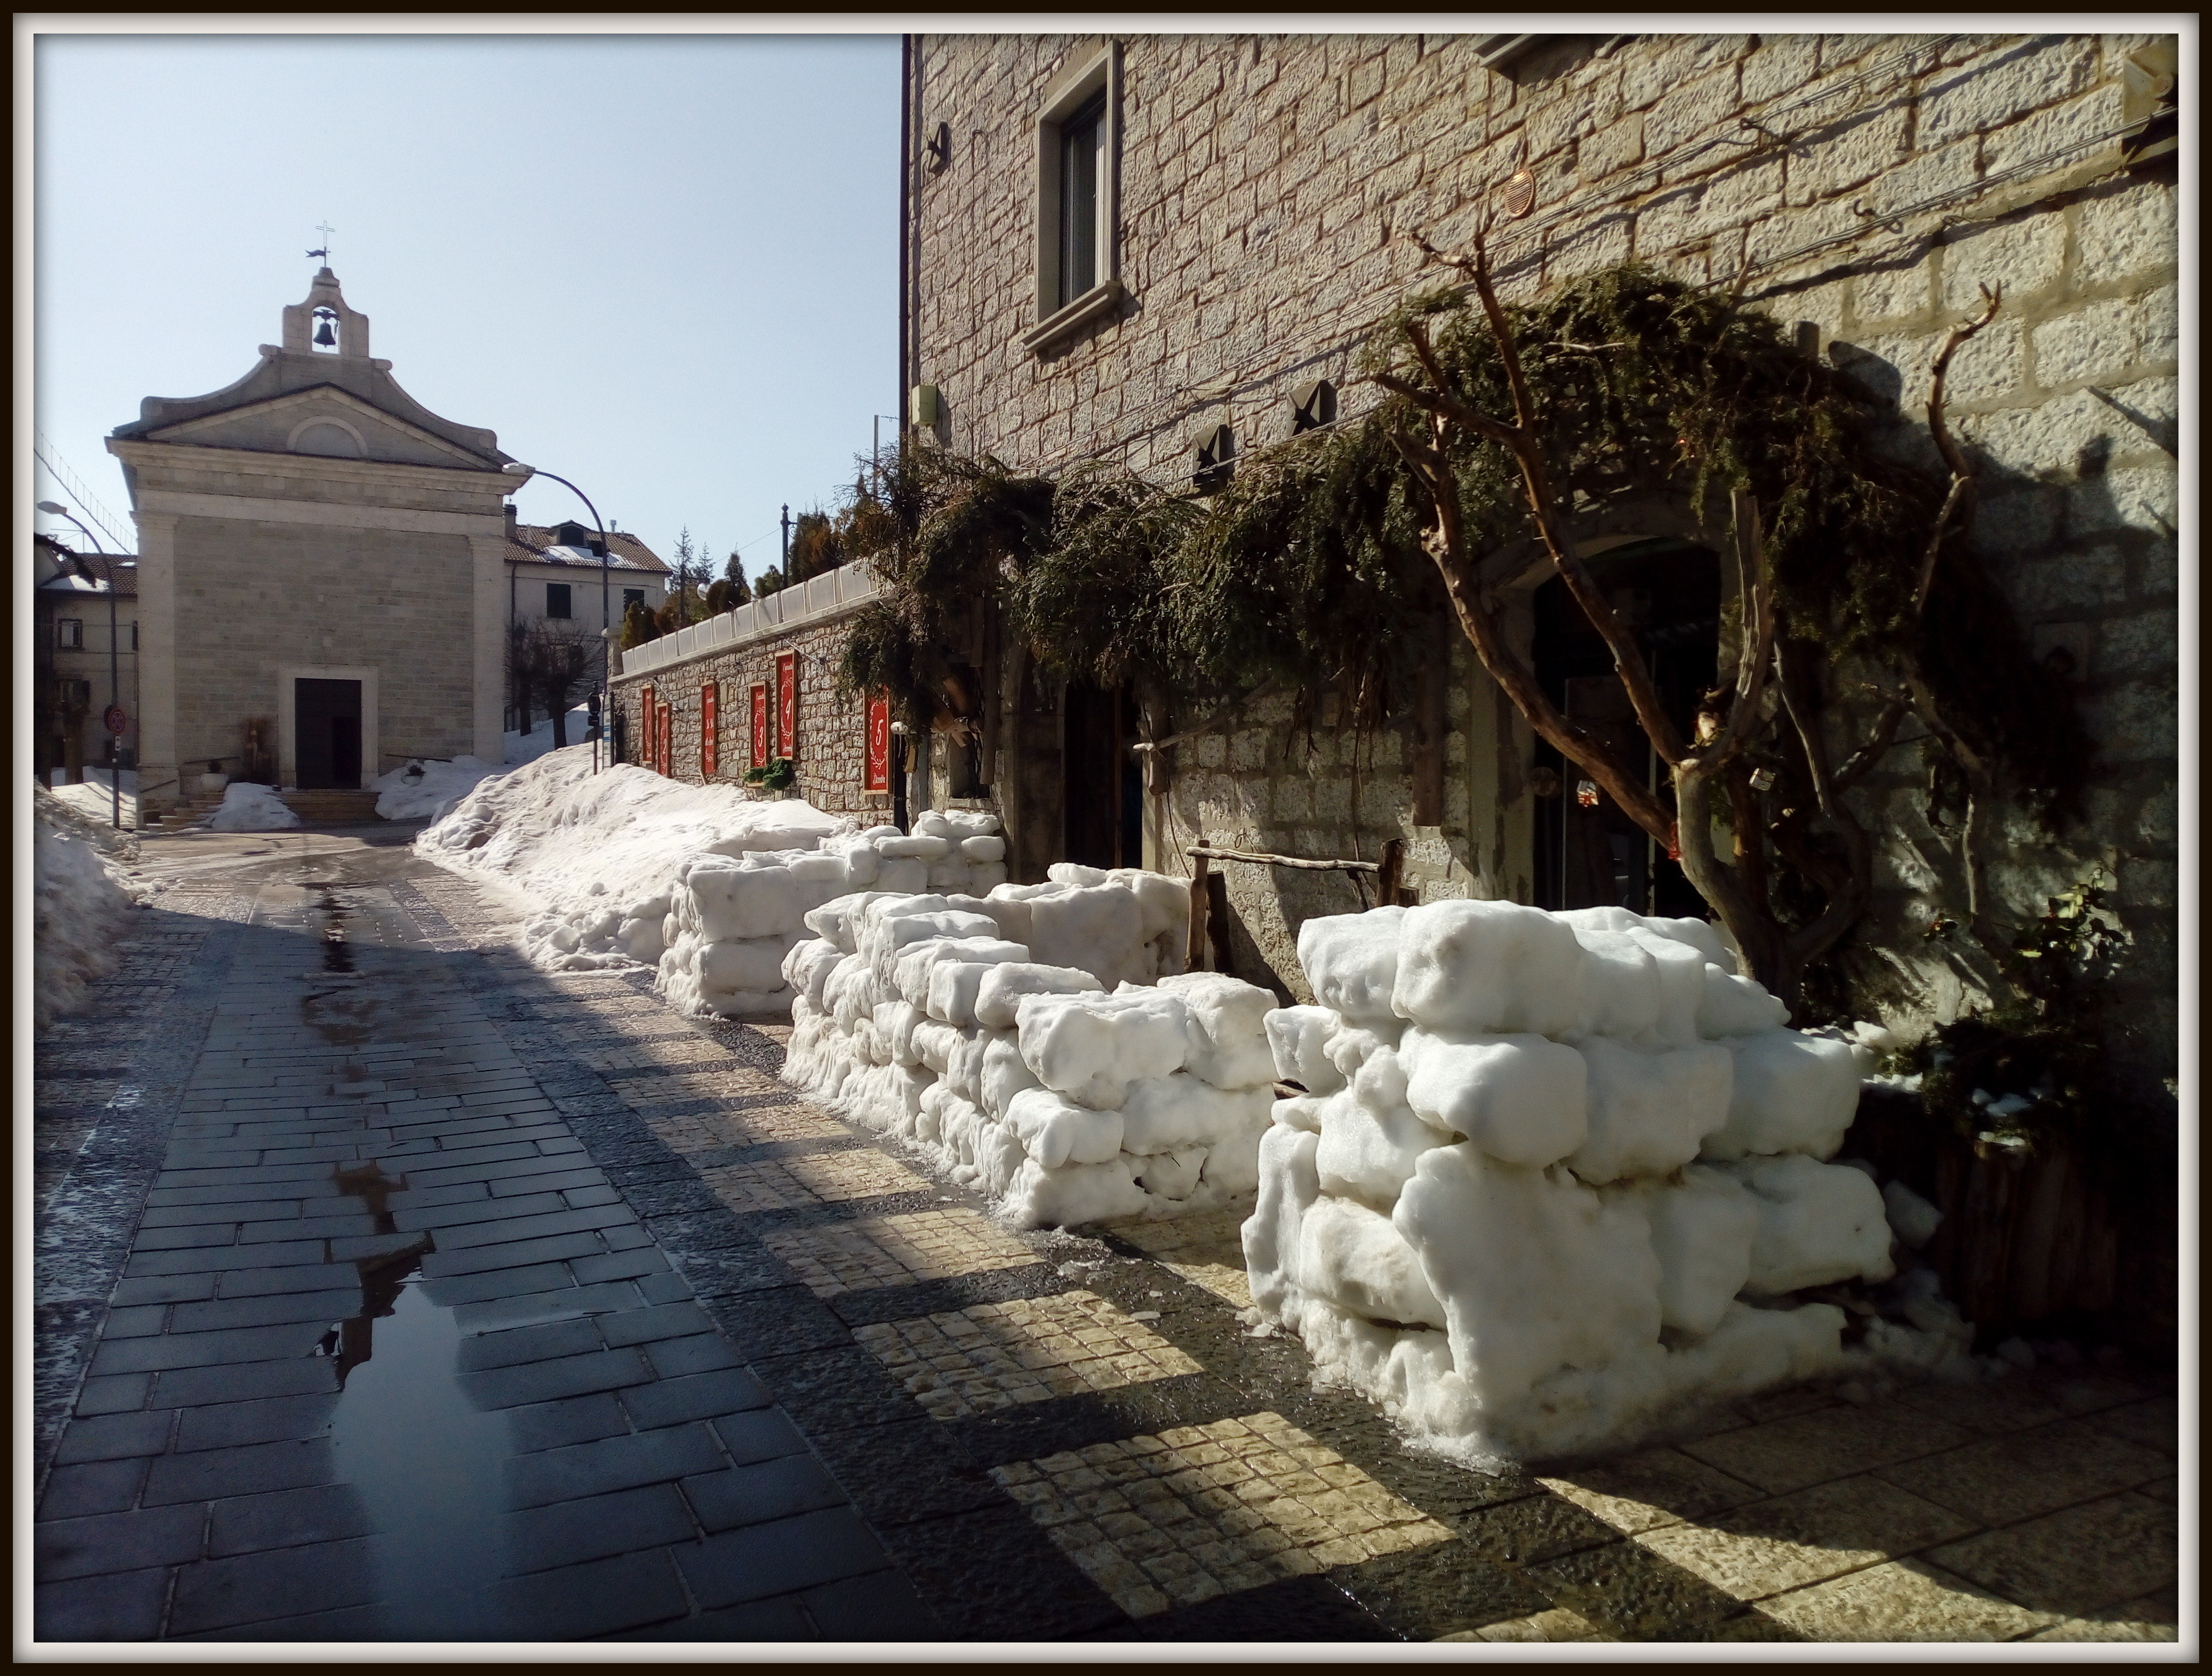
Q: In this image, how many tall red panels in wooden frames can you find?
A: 6